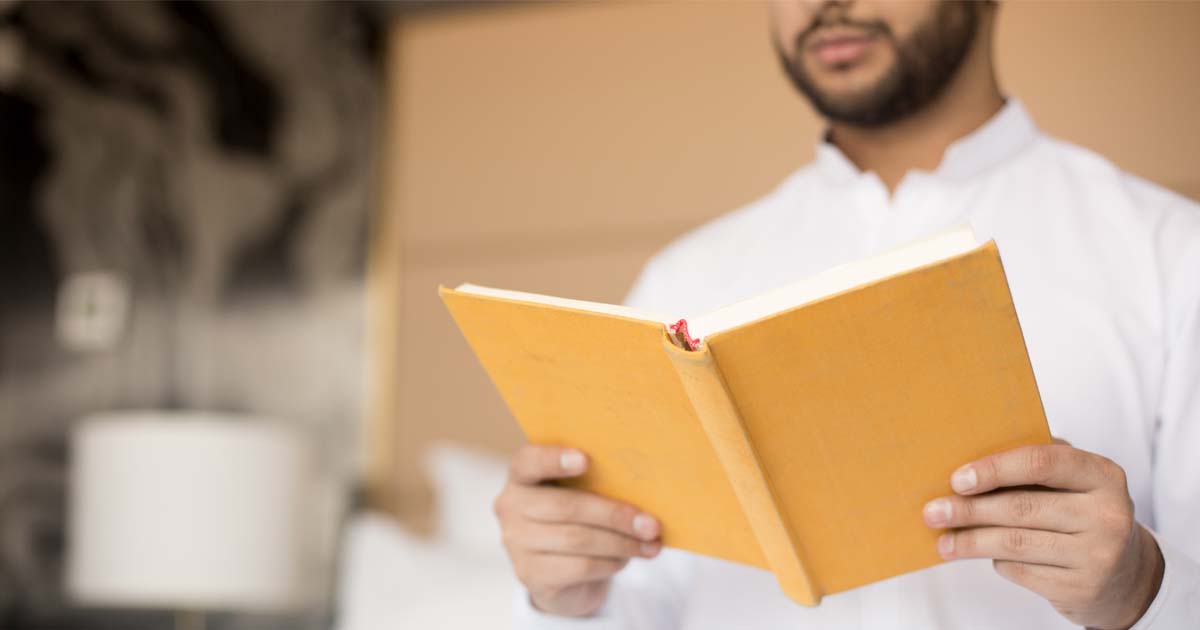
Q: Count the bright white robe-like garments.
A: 1